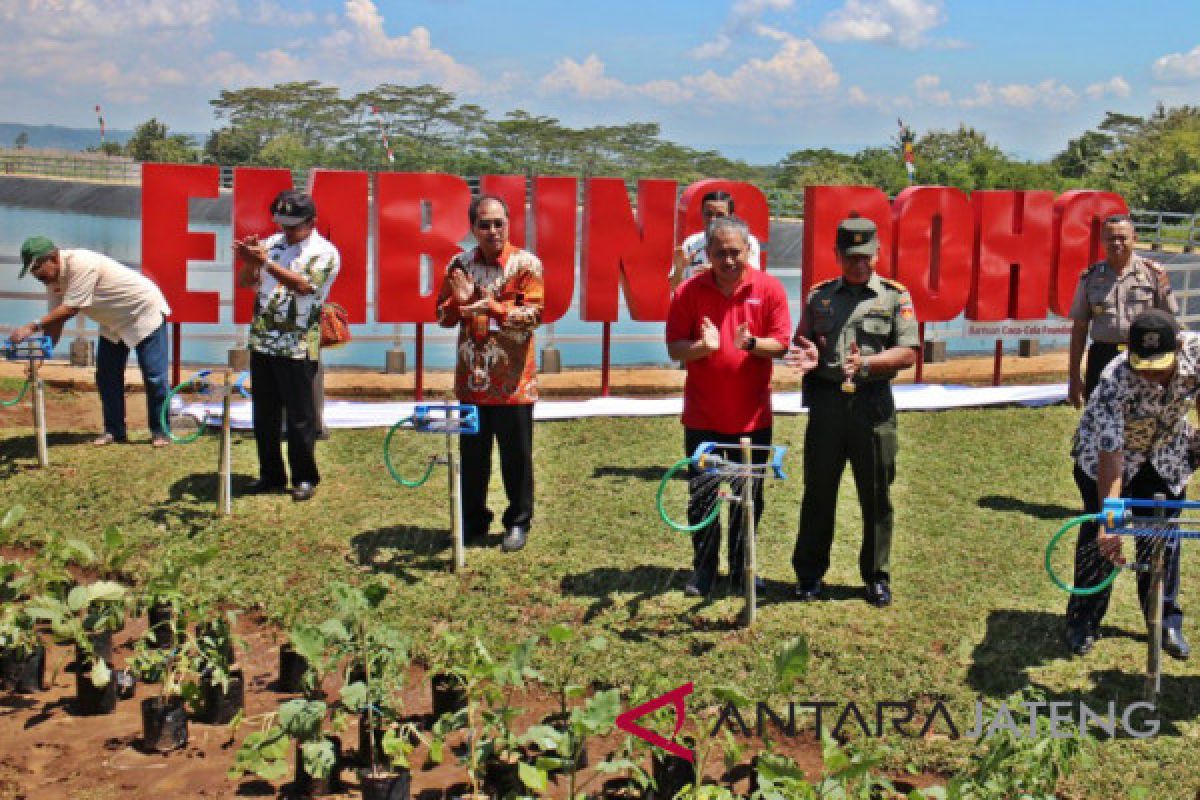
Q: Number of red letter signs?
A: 10